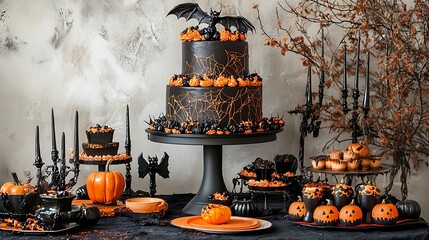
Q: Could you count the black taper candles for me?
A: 10